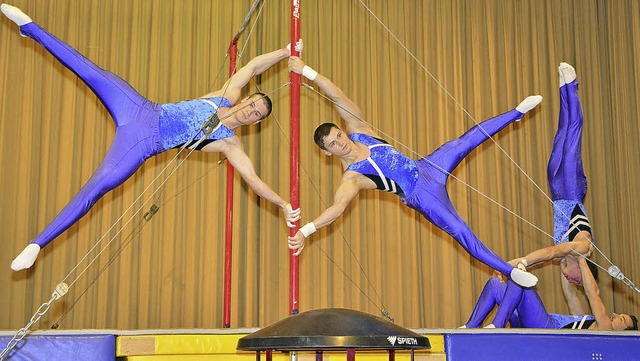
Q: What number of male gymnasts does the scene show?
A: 4